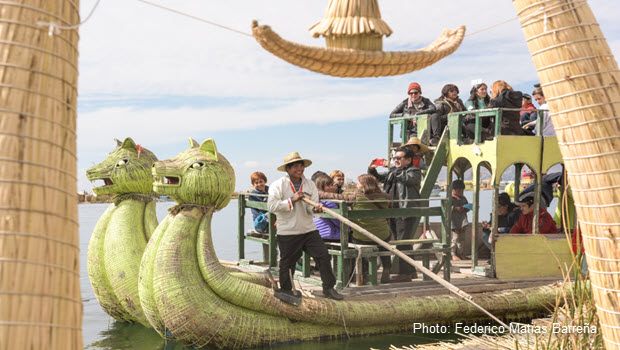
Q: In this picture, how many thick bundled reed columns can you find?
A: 2